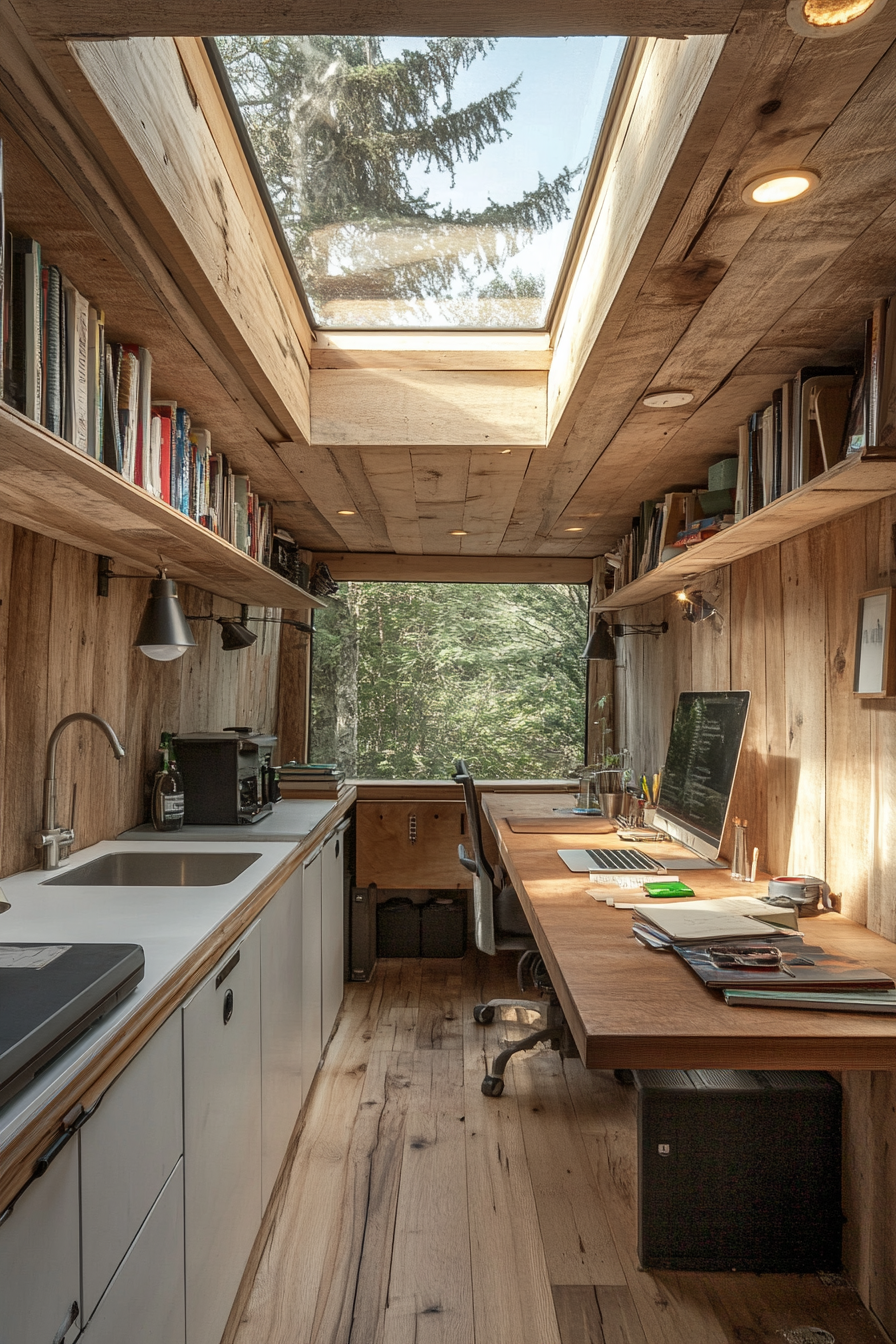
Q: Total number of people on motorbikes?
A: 0